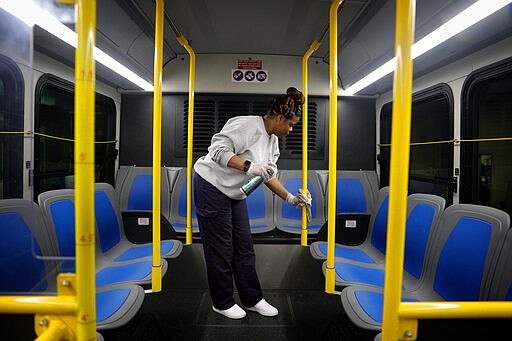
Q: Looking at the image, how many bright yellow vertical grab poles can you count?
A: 6